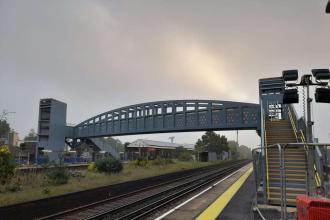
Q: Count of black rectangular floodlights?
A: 4